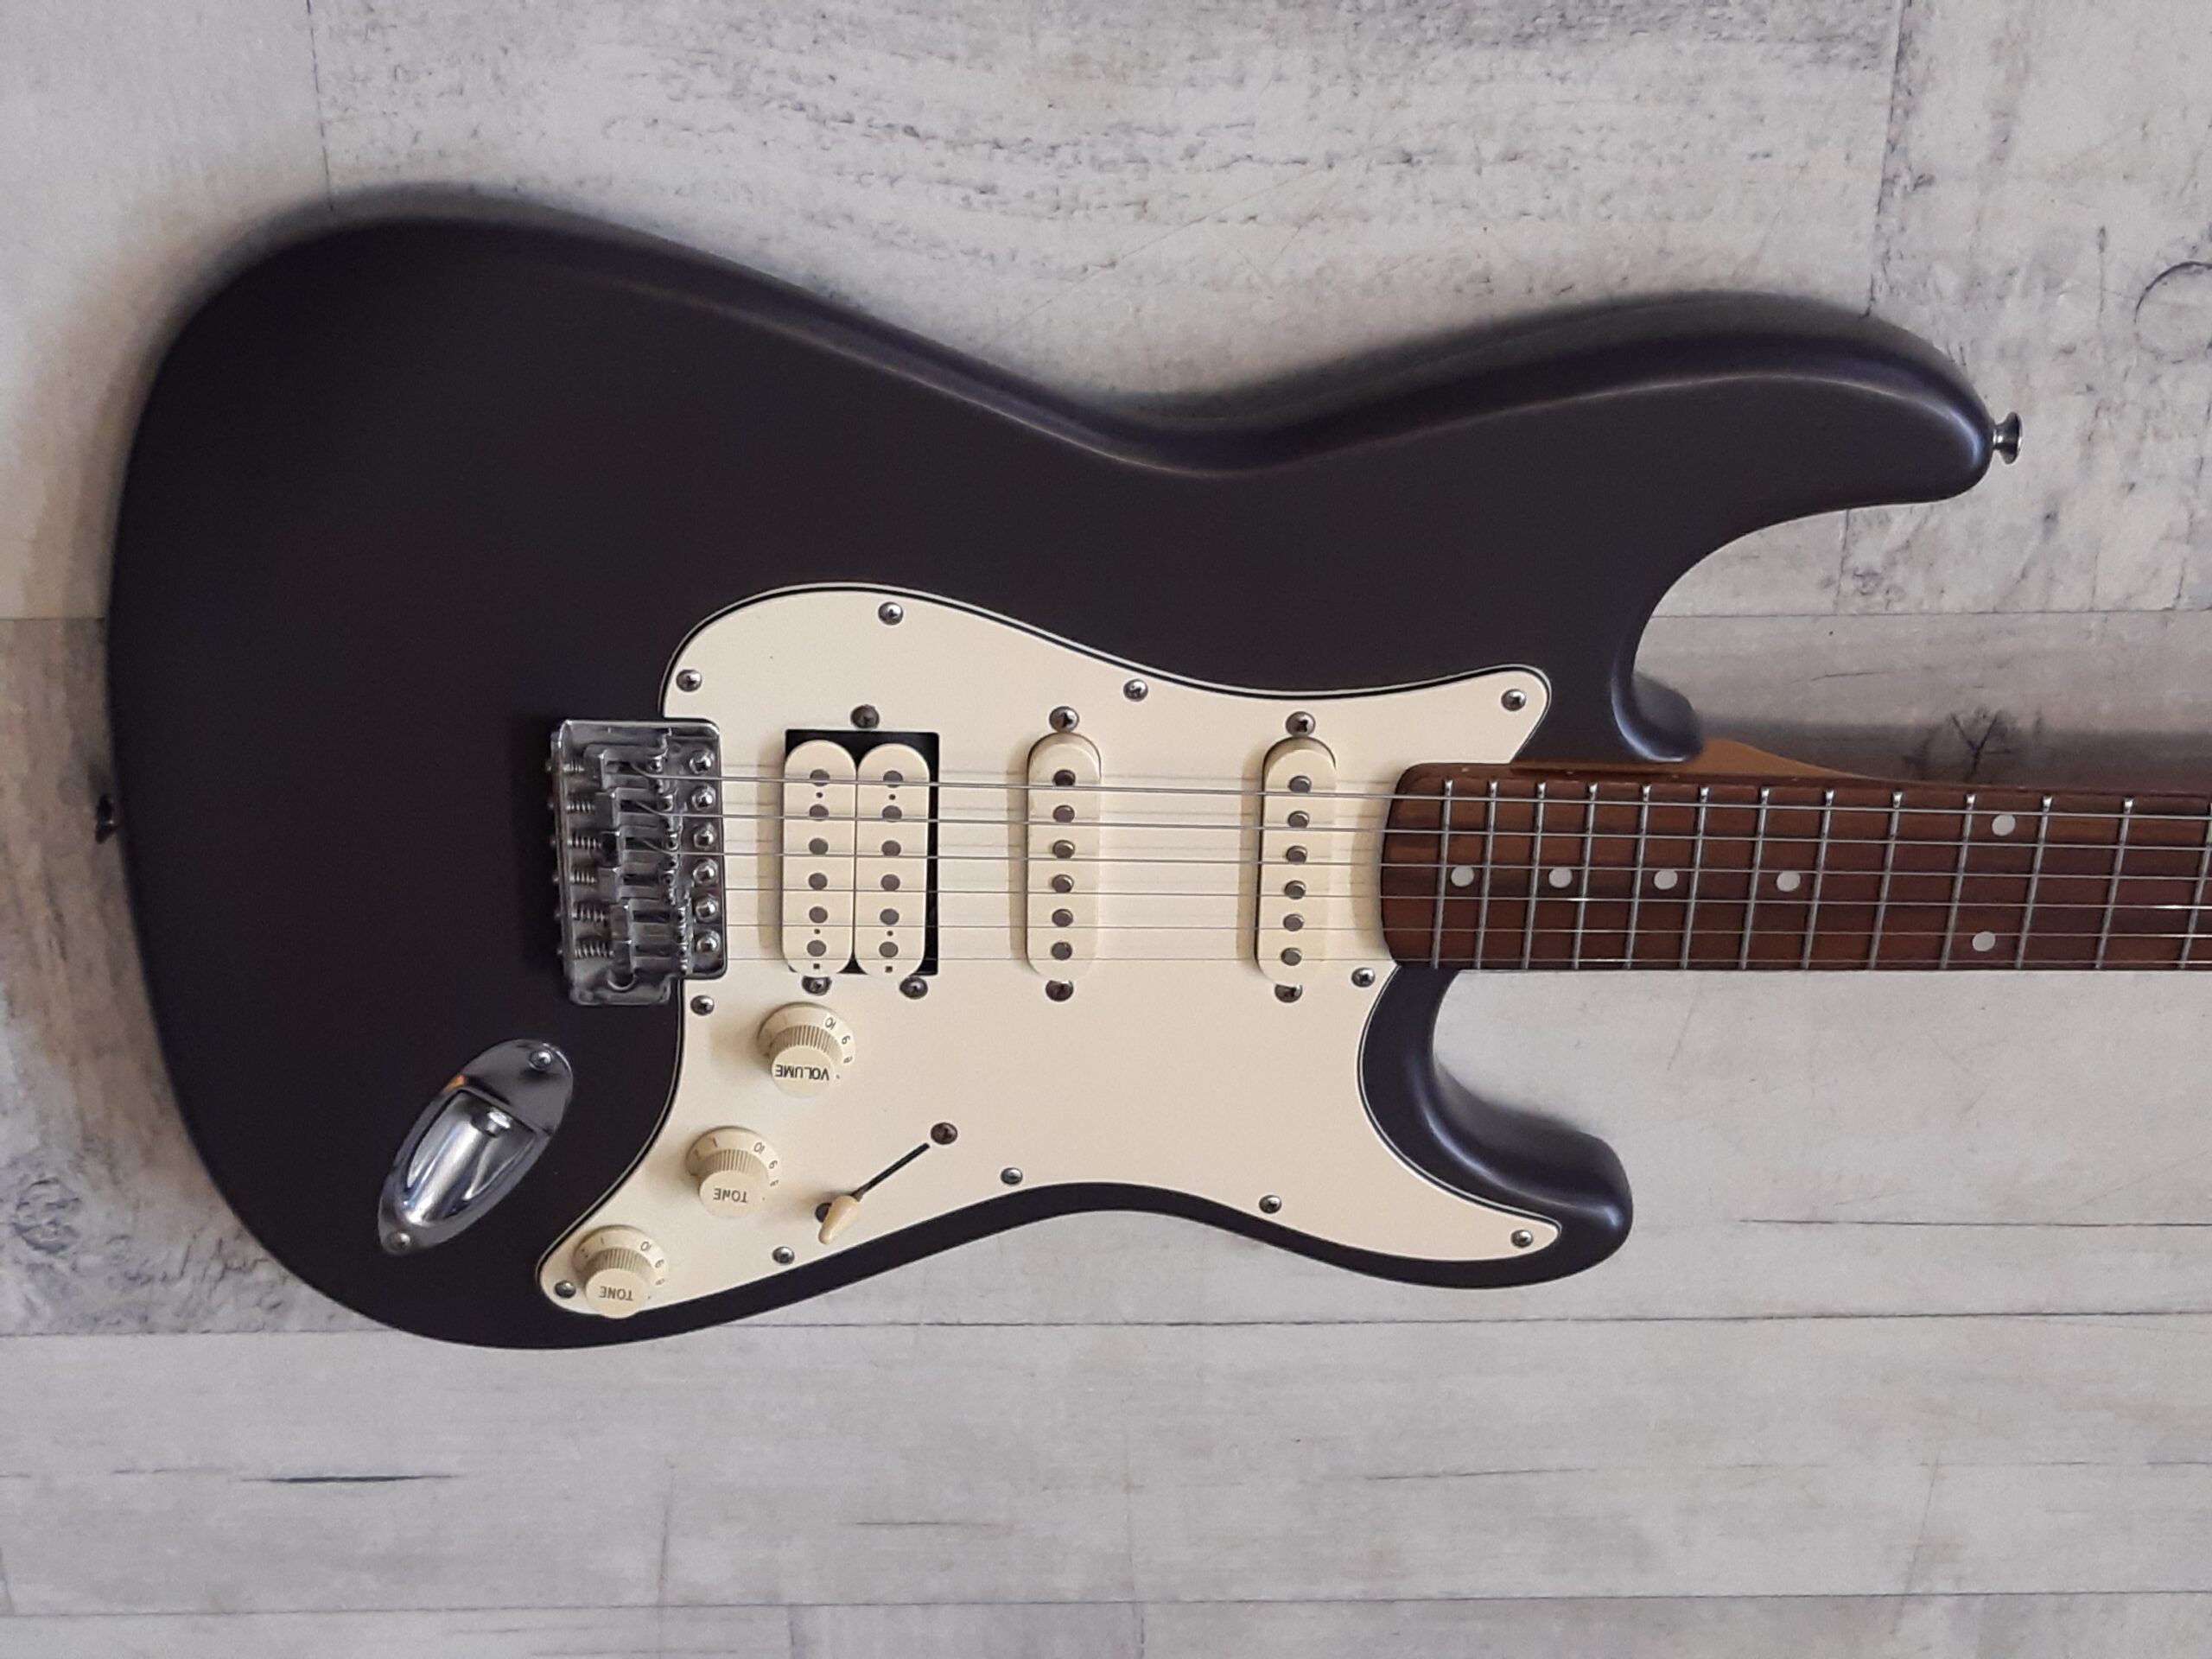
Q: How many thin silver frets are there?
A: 13